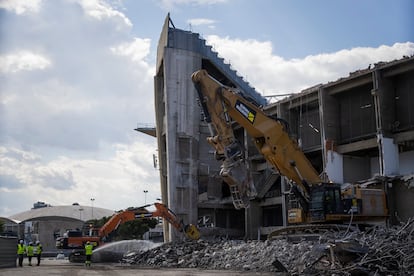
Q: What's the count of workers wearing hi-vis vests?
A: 4